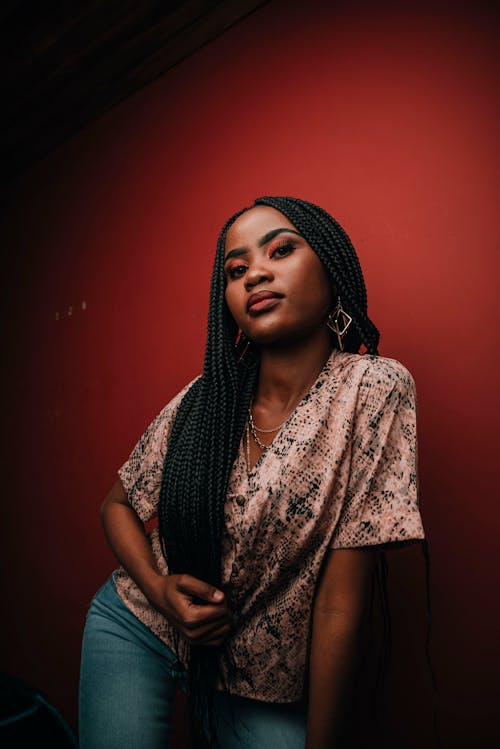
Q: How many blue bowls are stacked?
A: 0